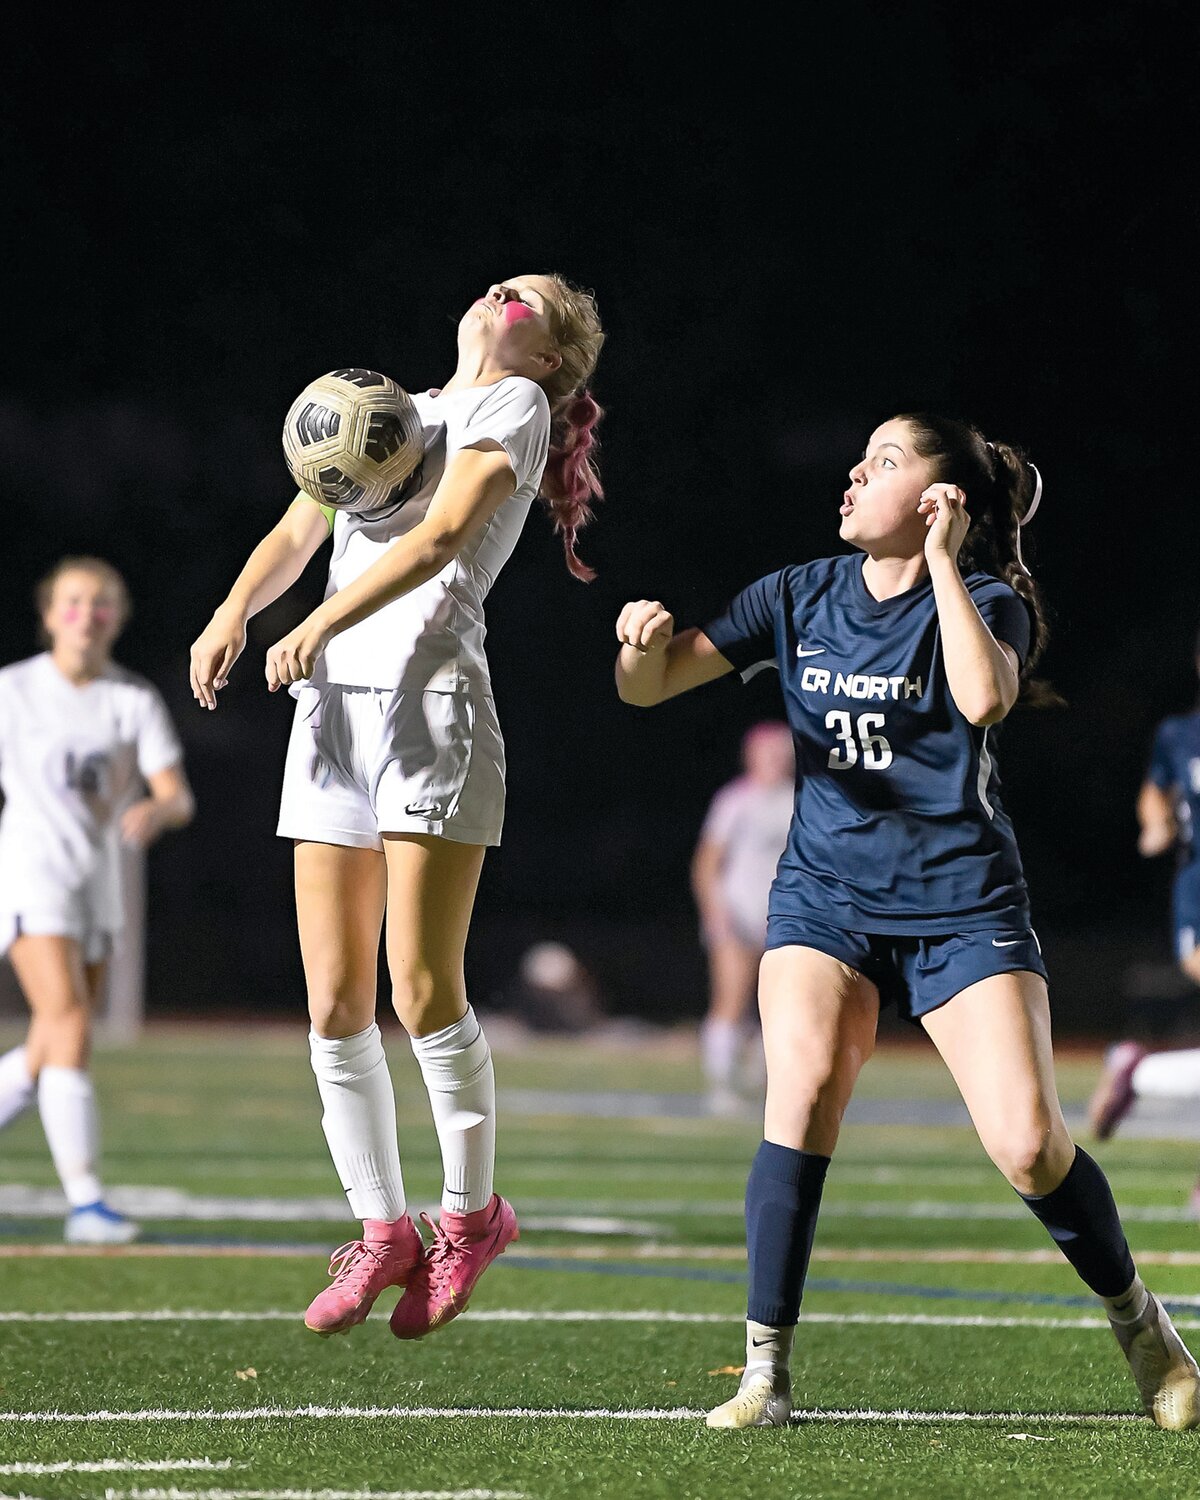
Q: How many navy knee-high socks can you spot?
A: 2